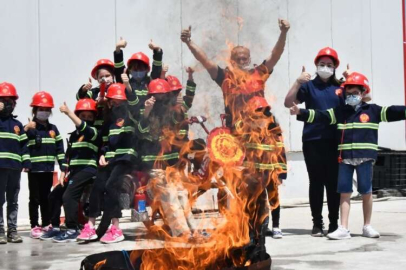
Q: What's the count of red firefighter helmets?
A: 11